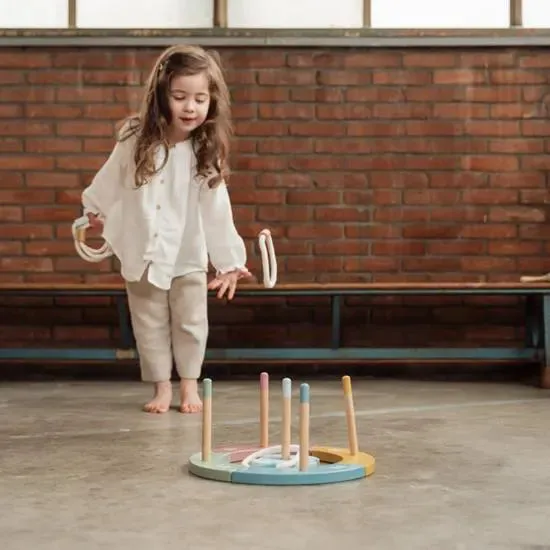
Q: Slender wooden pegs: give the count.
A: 5